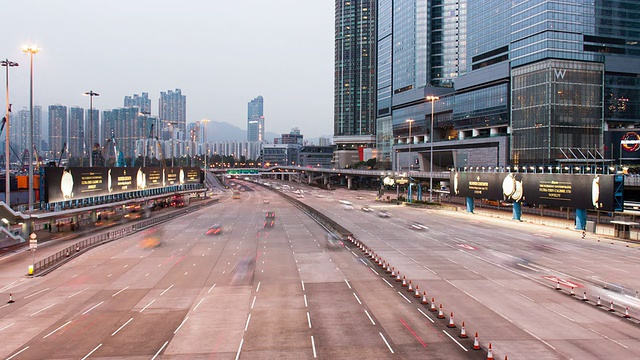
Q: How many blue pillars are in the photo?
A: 3